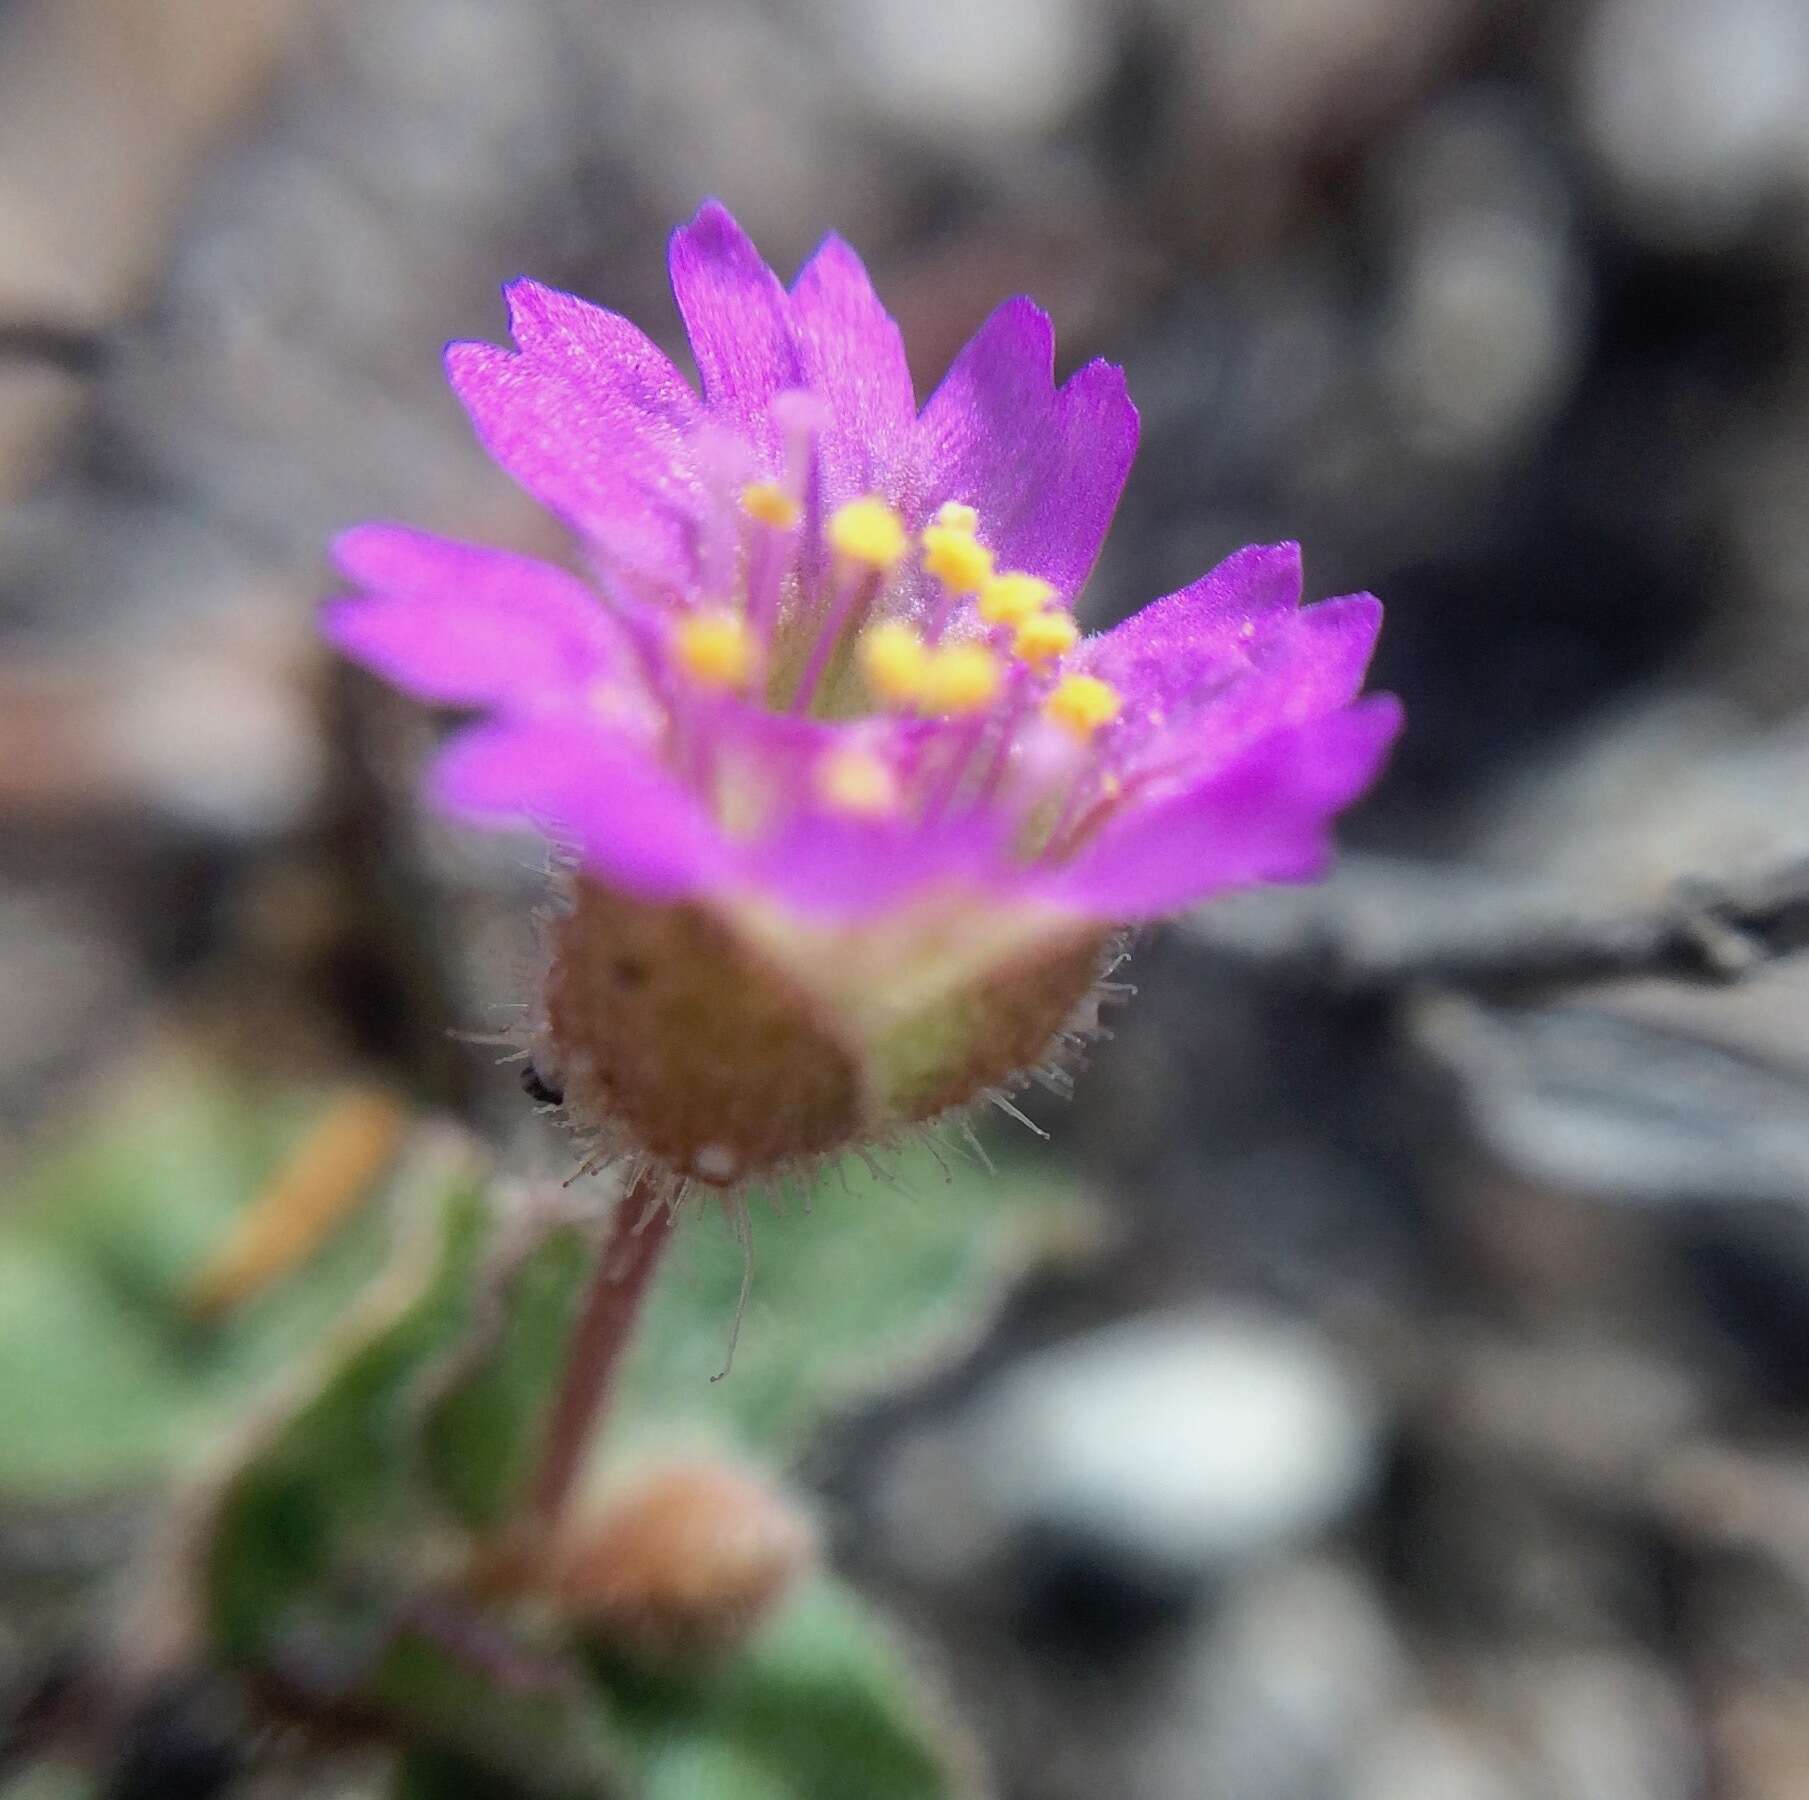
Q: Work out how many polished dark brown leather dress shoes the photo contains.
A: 0